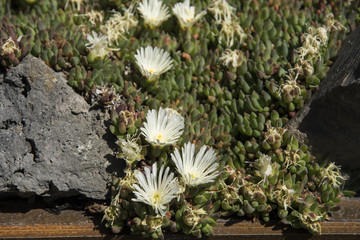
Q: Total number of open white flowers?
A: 6